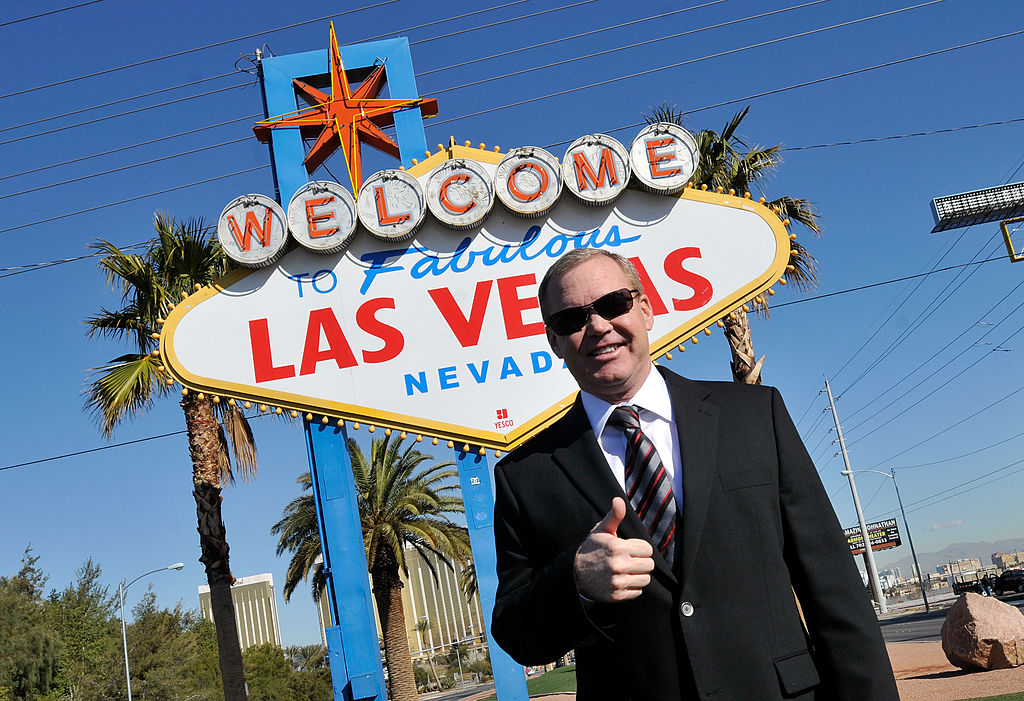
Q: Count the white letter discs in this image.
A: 7